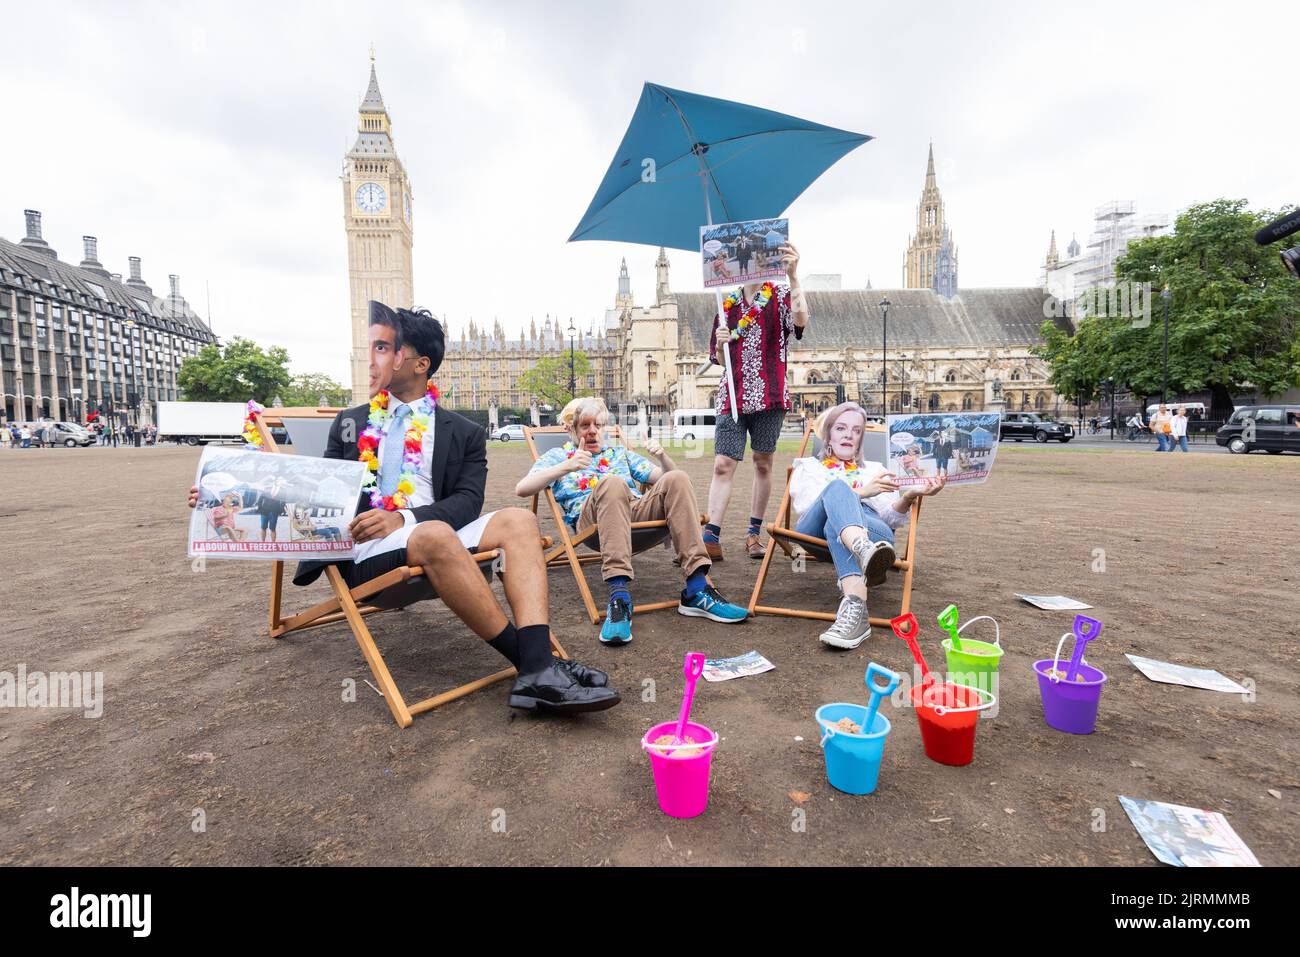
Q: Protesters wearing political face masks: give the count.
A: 3